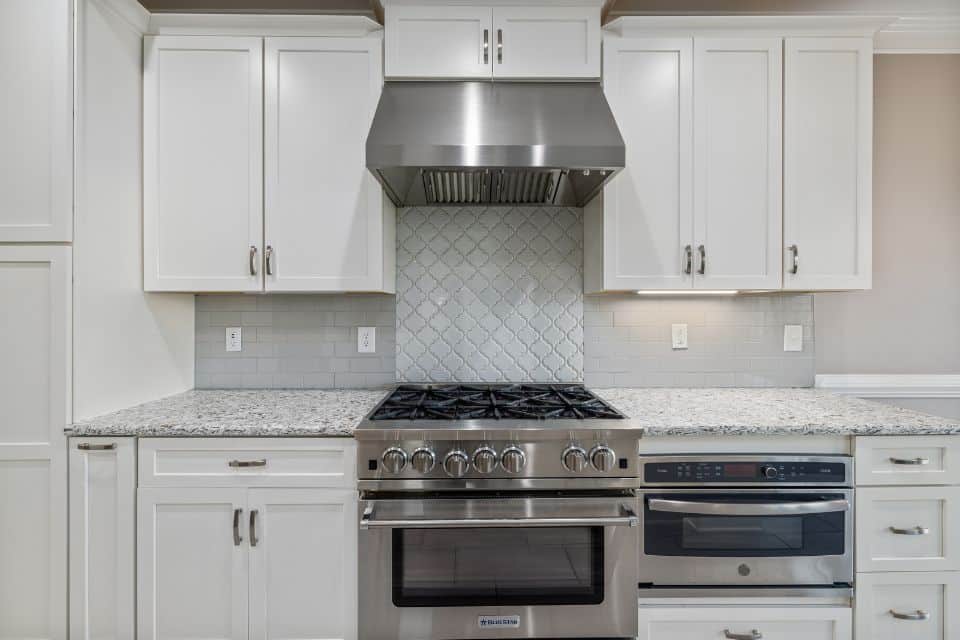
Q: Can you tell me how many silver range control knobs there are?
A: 7